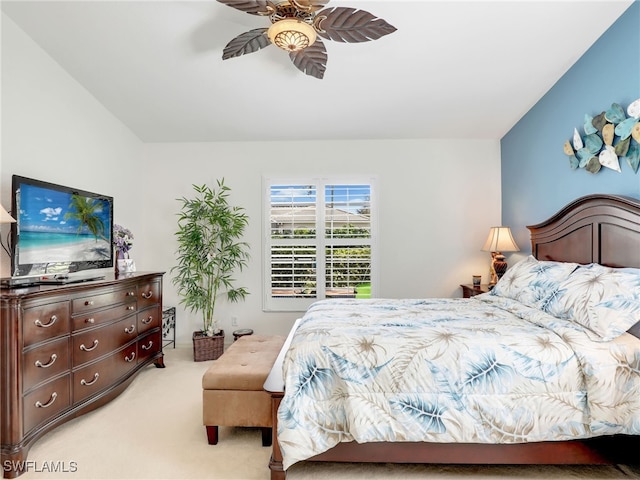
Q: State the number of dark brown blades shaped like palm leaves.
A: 5